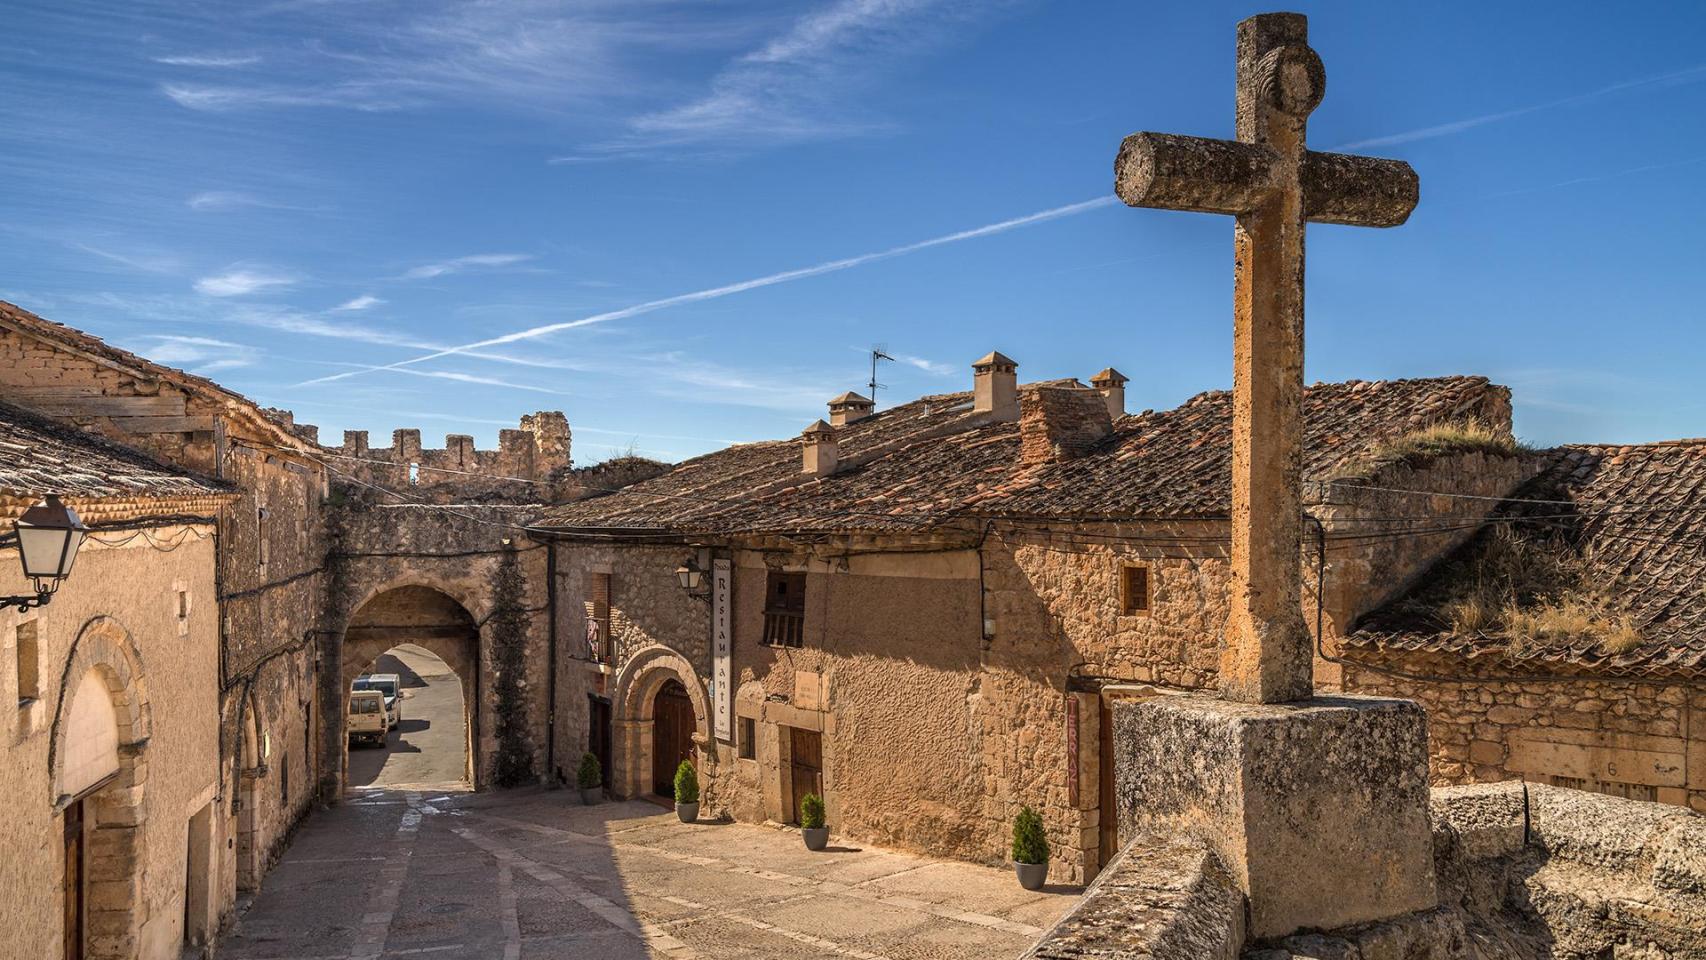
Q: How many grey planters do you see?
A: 4